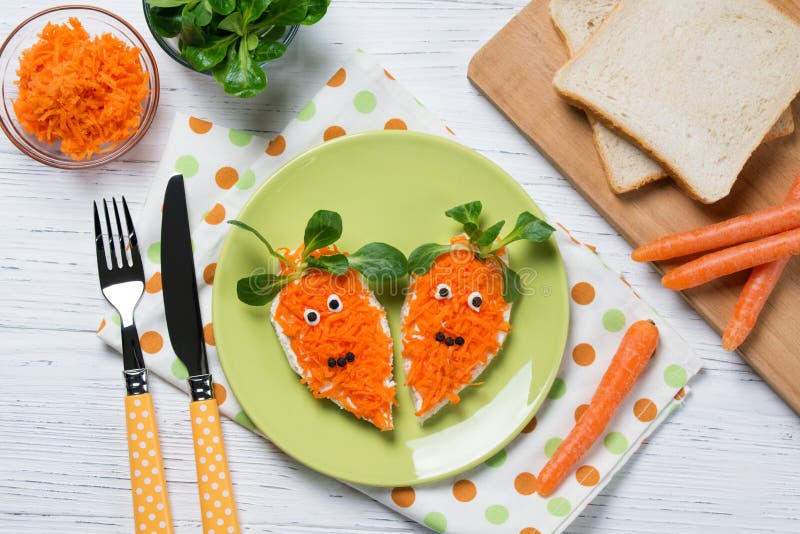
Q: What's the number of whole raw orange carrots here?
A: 4